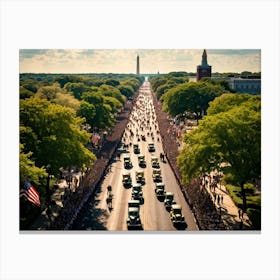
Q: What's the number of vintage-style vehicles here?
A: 13